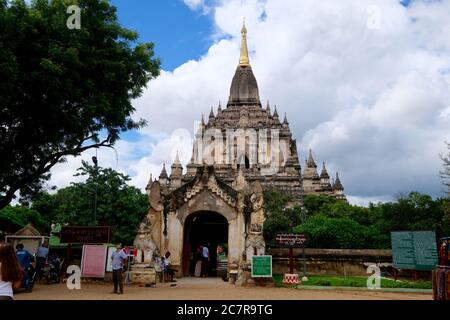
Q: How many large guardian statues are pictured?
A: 2